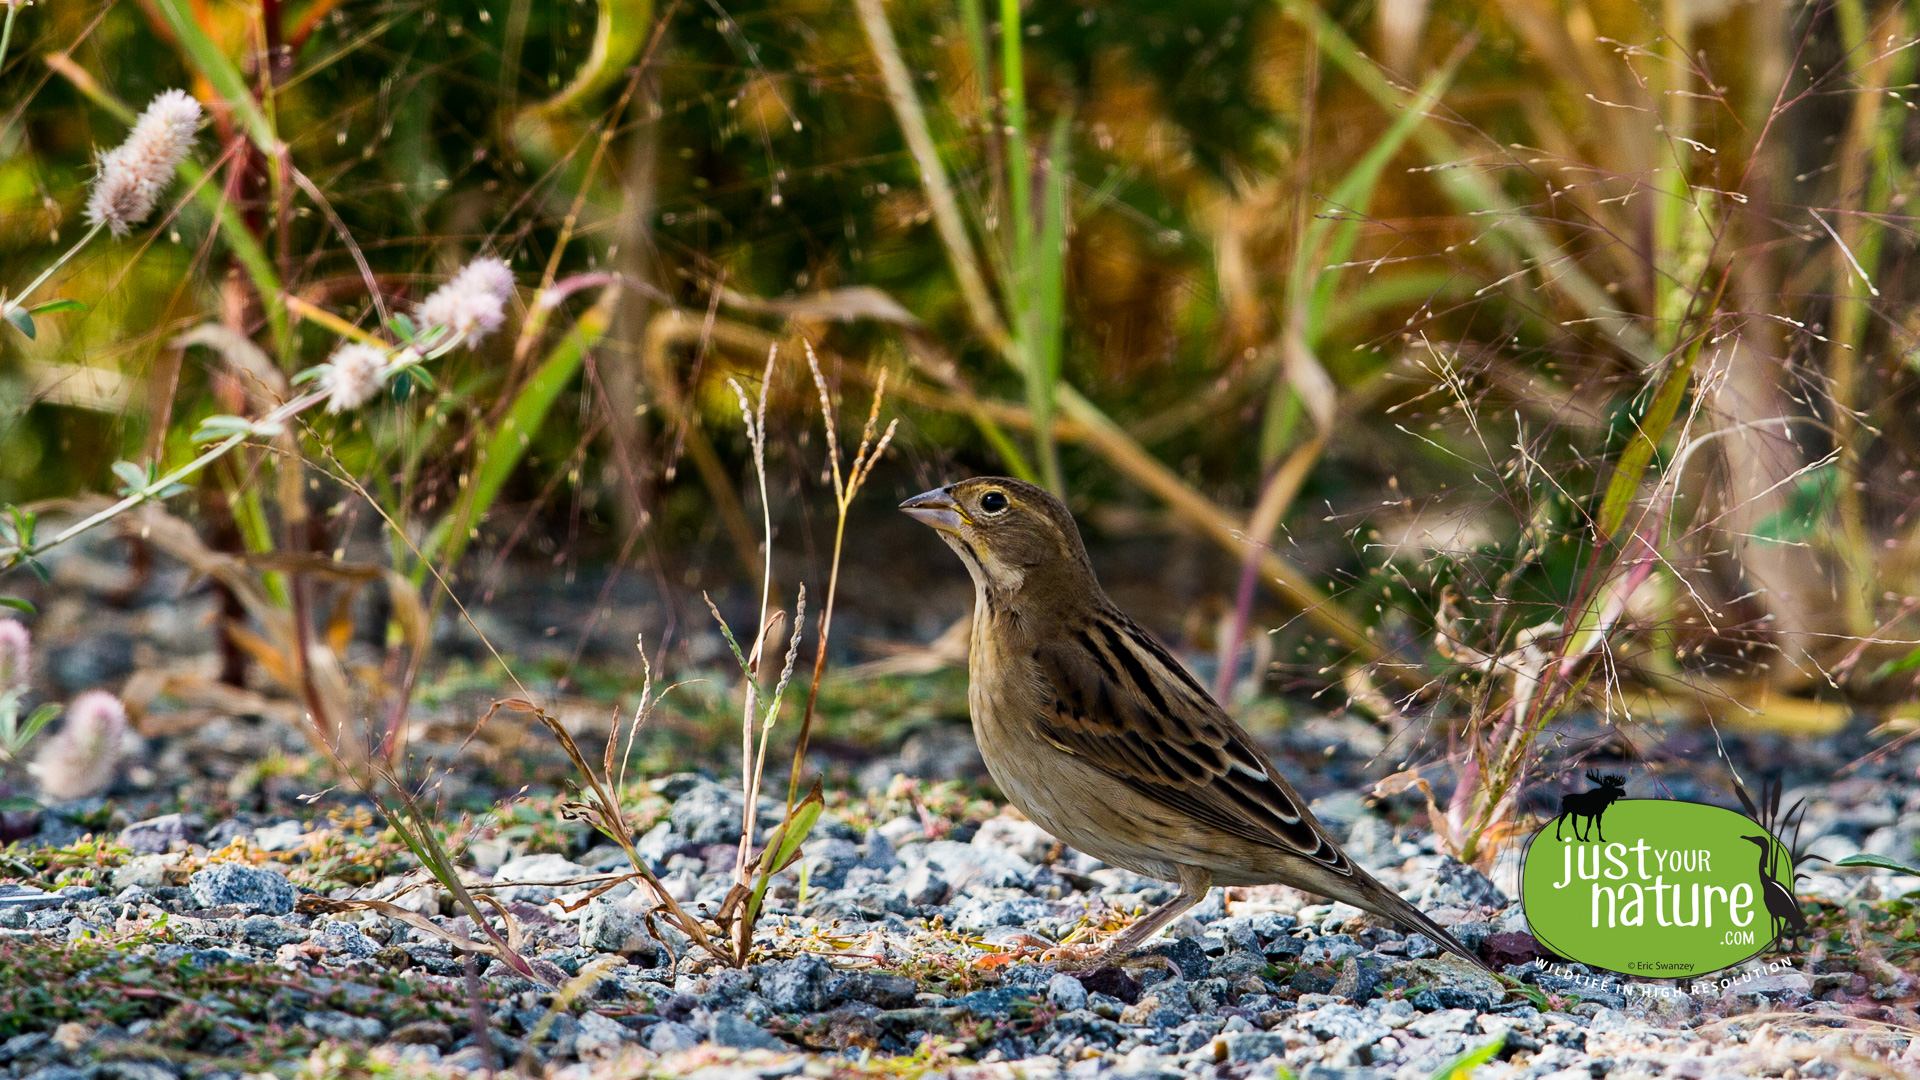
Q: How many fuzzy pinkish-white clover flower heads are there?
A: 5